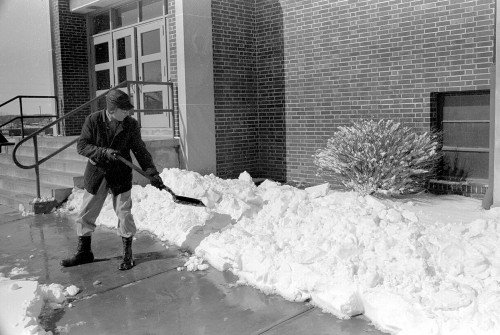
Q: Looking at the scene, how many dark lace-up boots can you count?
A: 2